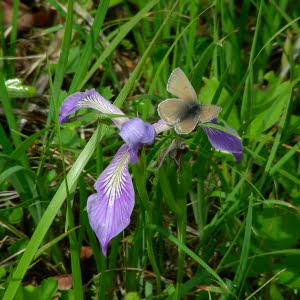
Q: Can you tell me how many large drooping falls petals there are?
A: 3